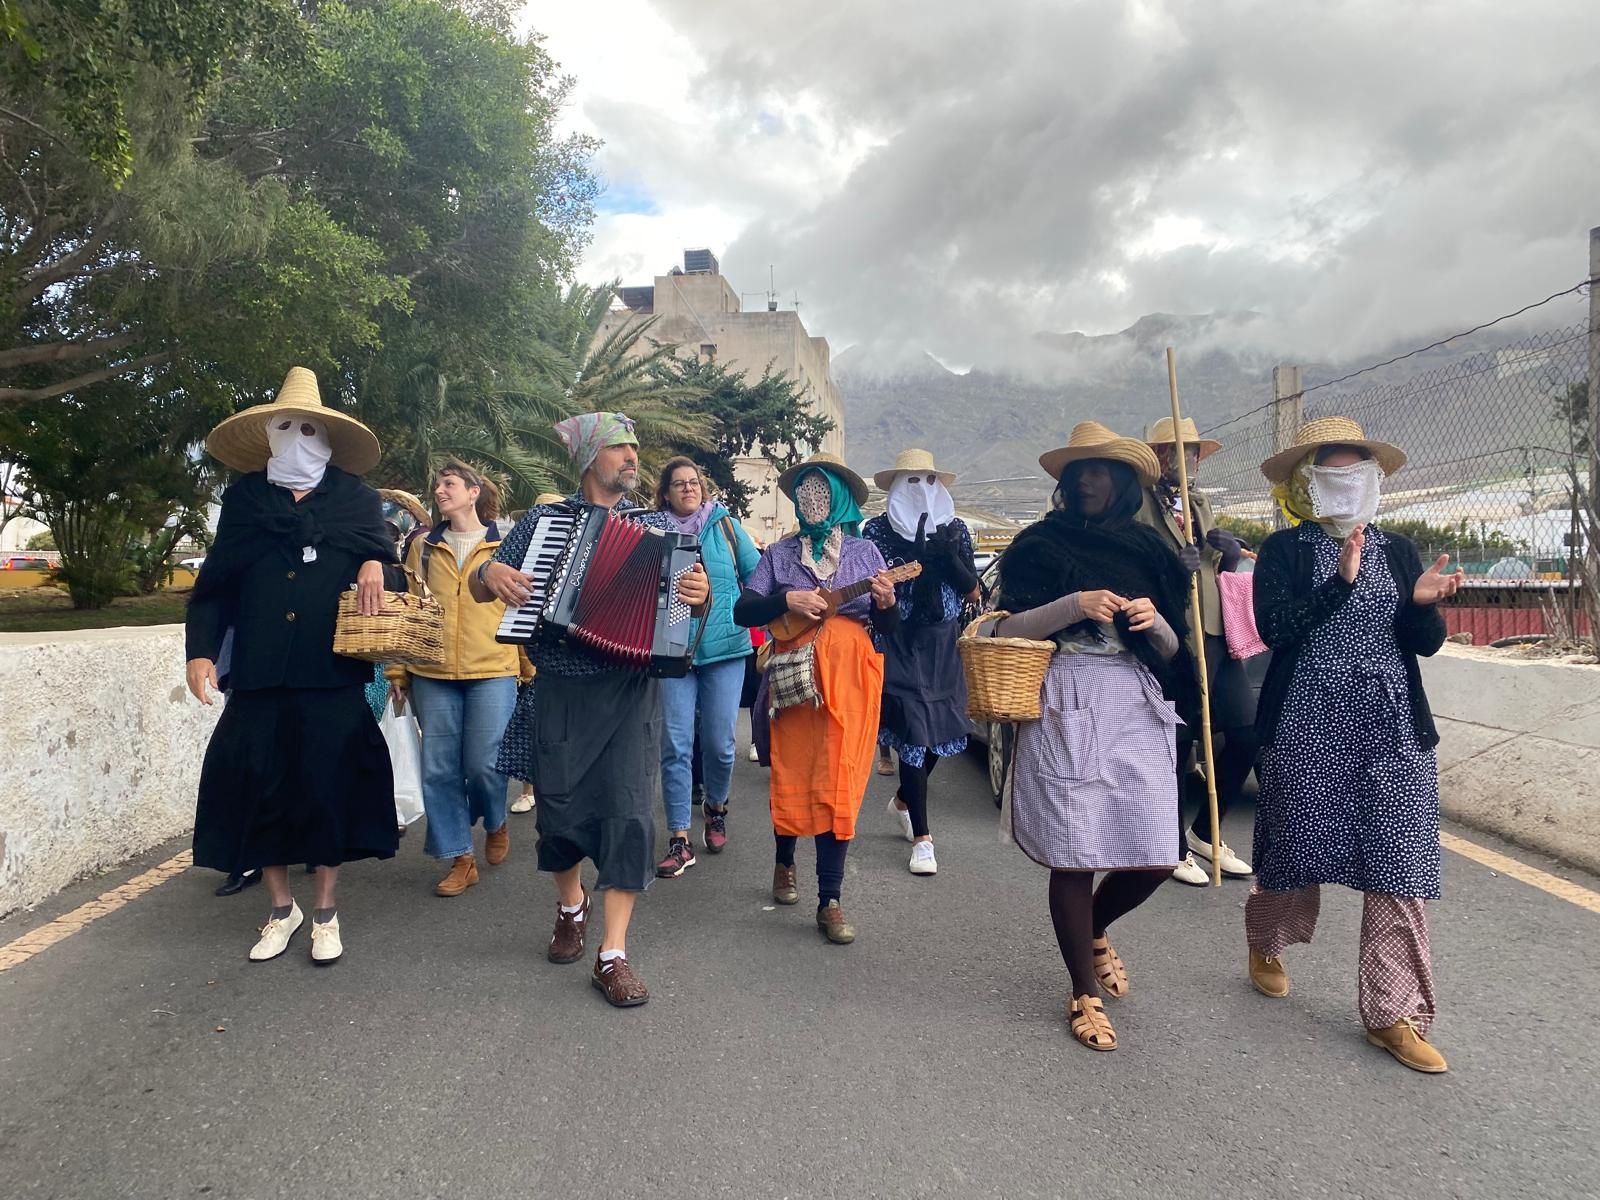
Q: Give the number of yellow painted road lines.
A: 2